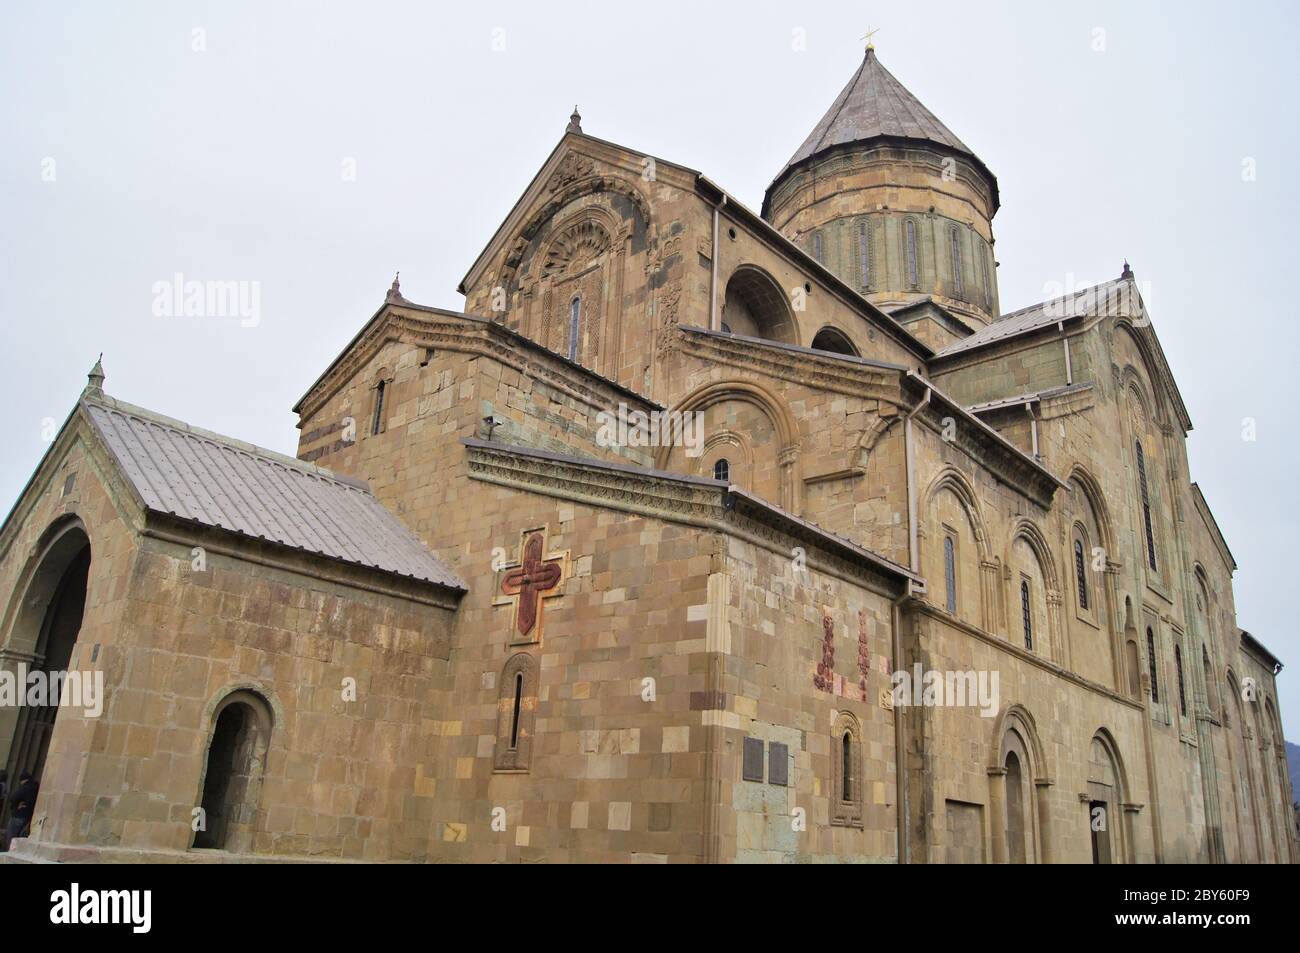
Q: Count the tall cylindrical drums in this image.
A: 1